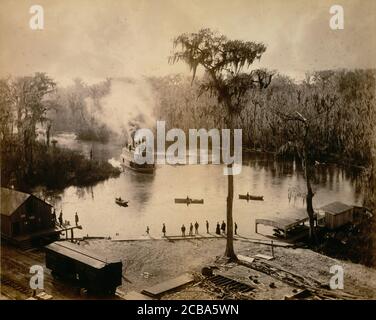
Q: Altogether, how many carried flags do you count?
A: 0